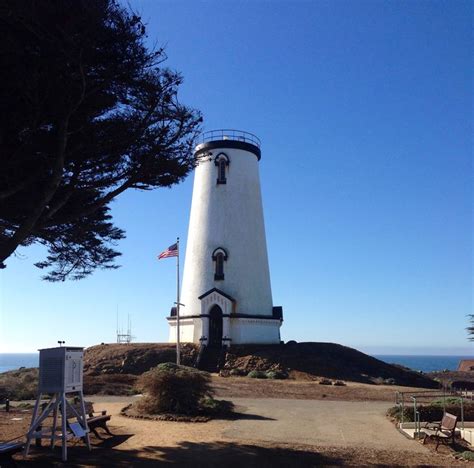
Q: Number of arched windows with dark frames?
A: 2